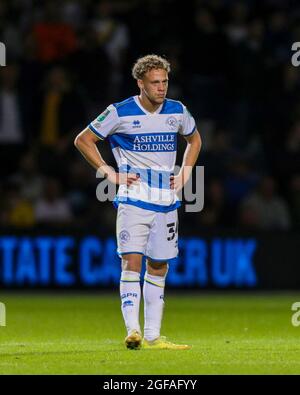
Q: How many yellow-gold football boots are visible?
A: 2